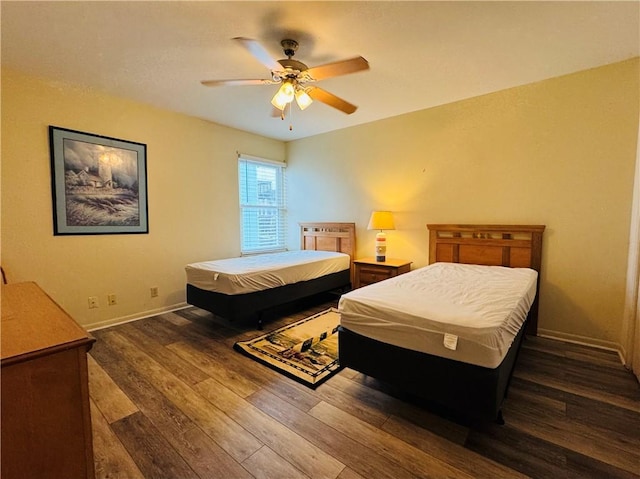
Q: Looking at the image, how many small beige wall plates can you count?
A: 3